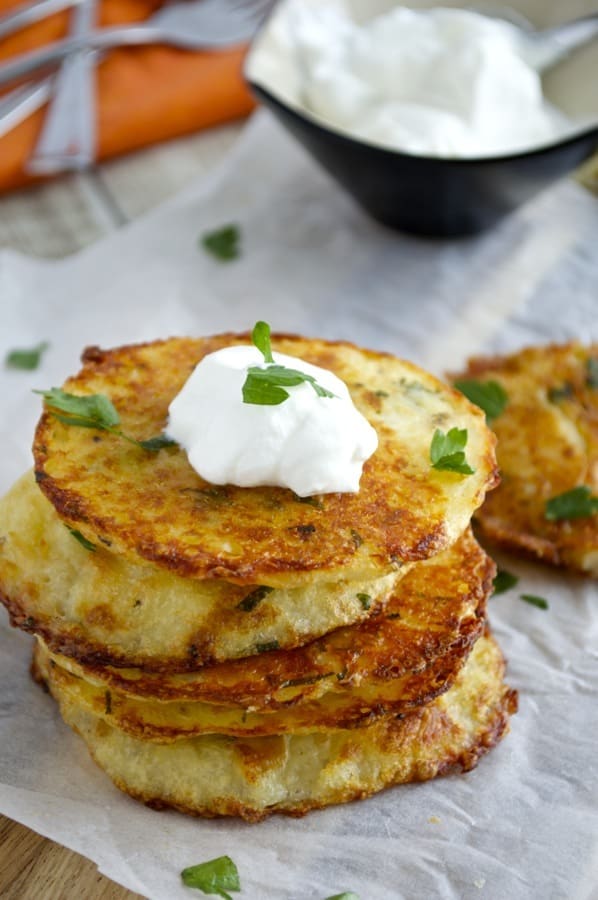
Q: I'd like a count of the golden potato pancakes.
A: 6